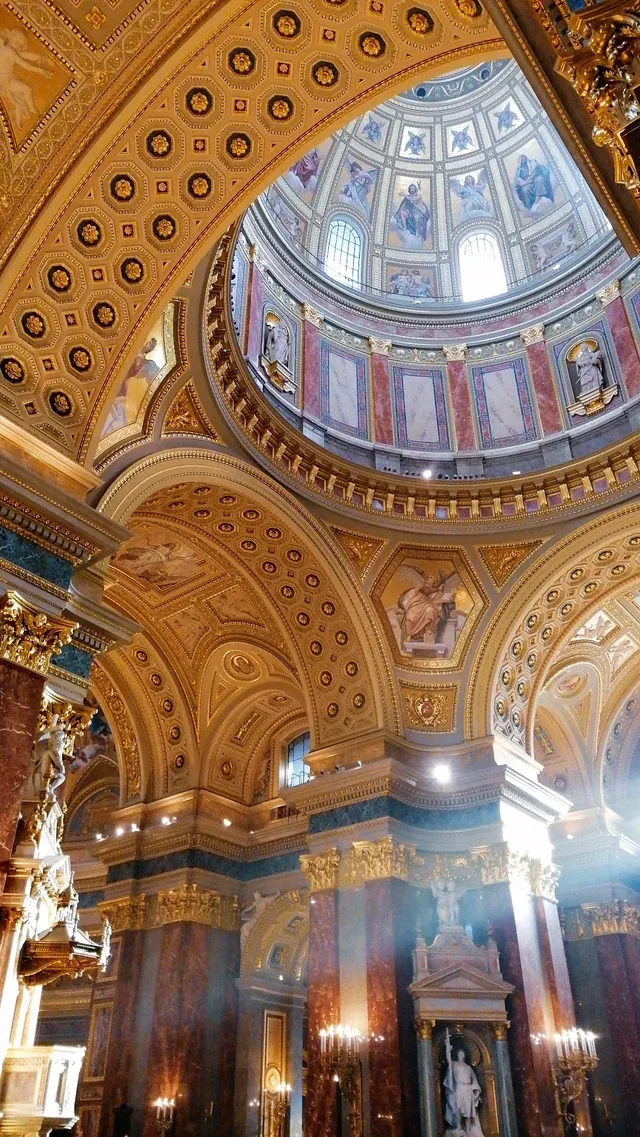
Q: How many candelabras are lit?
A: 4